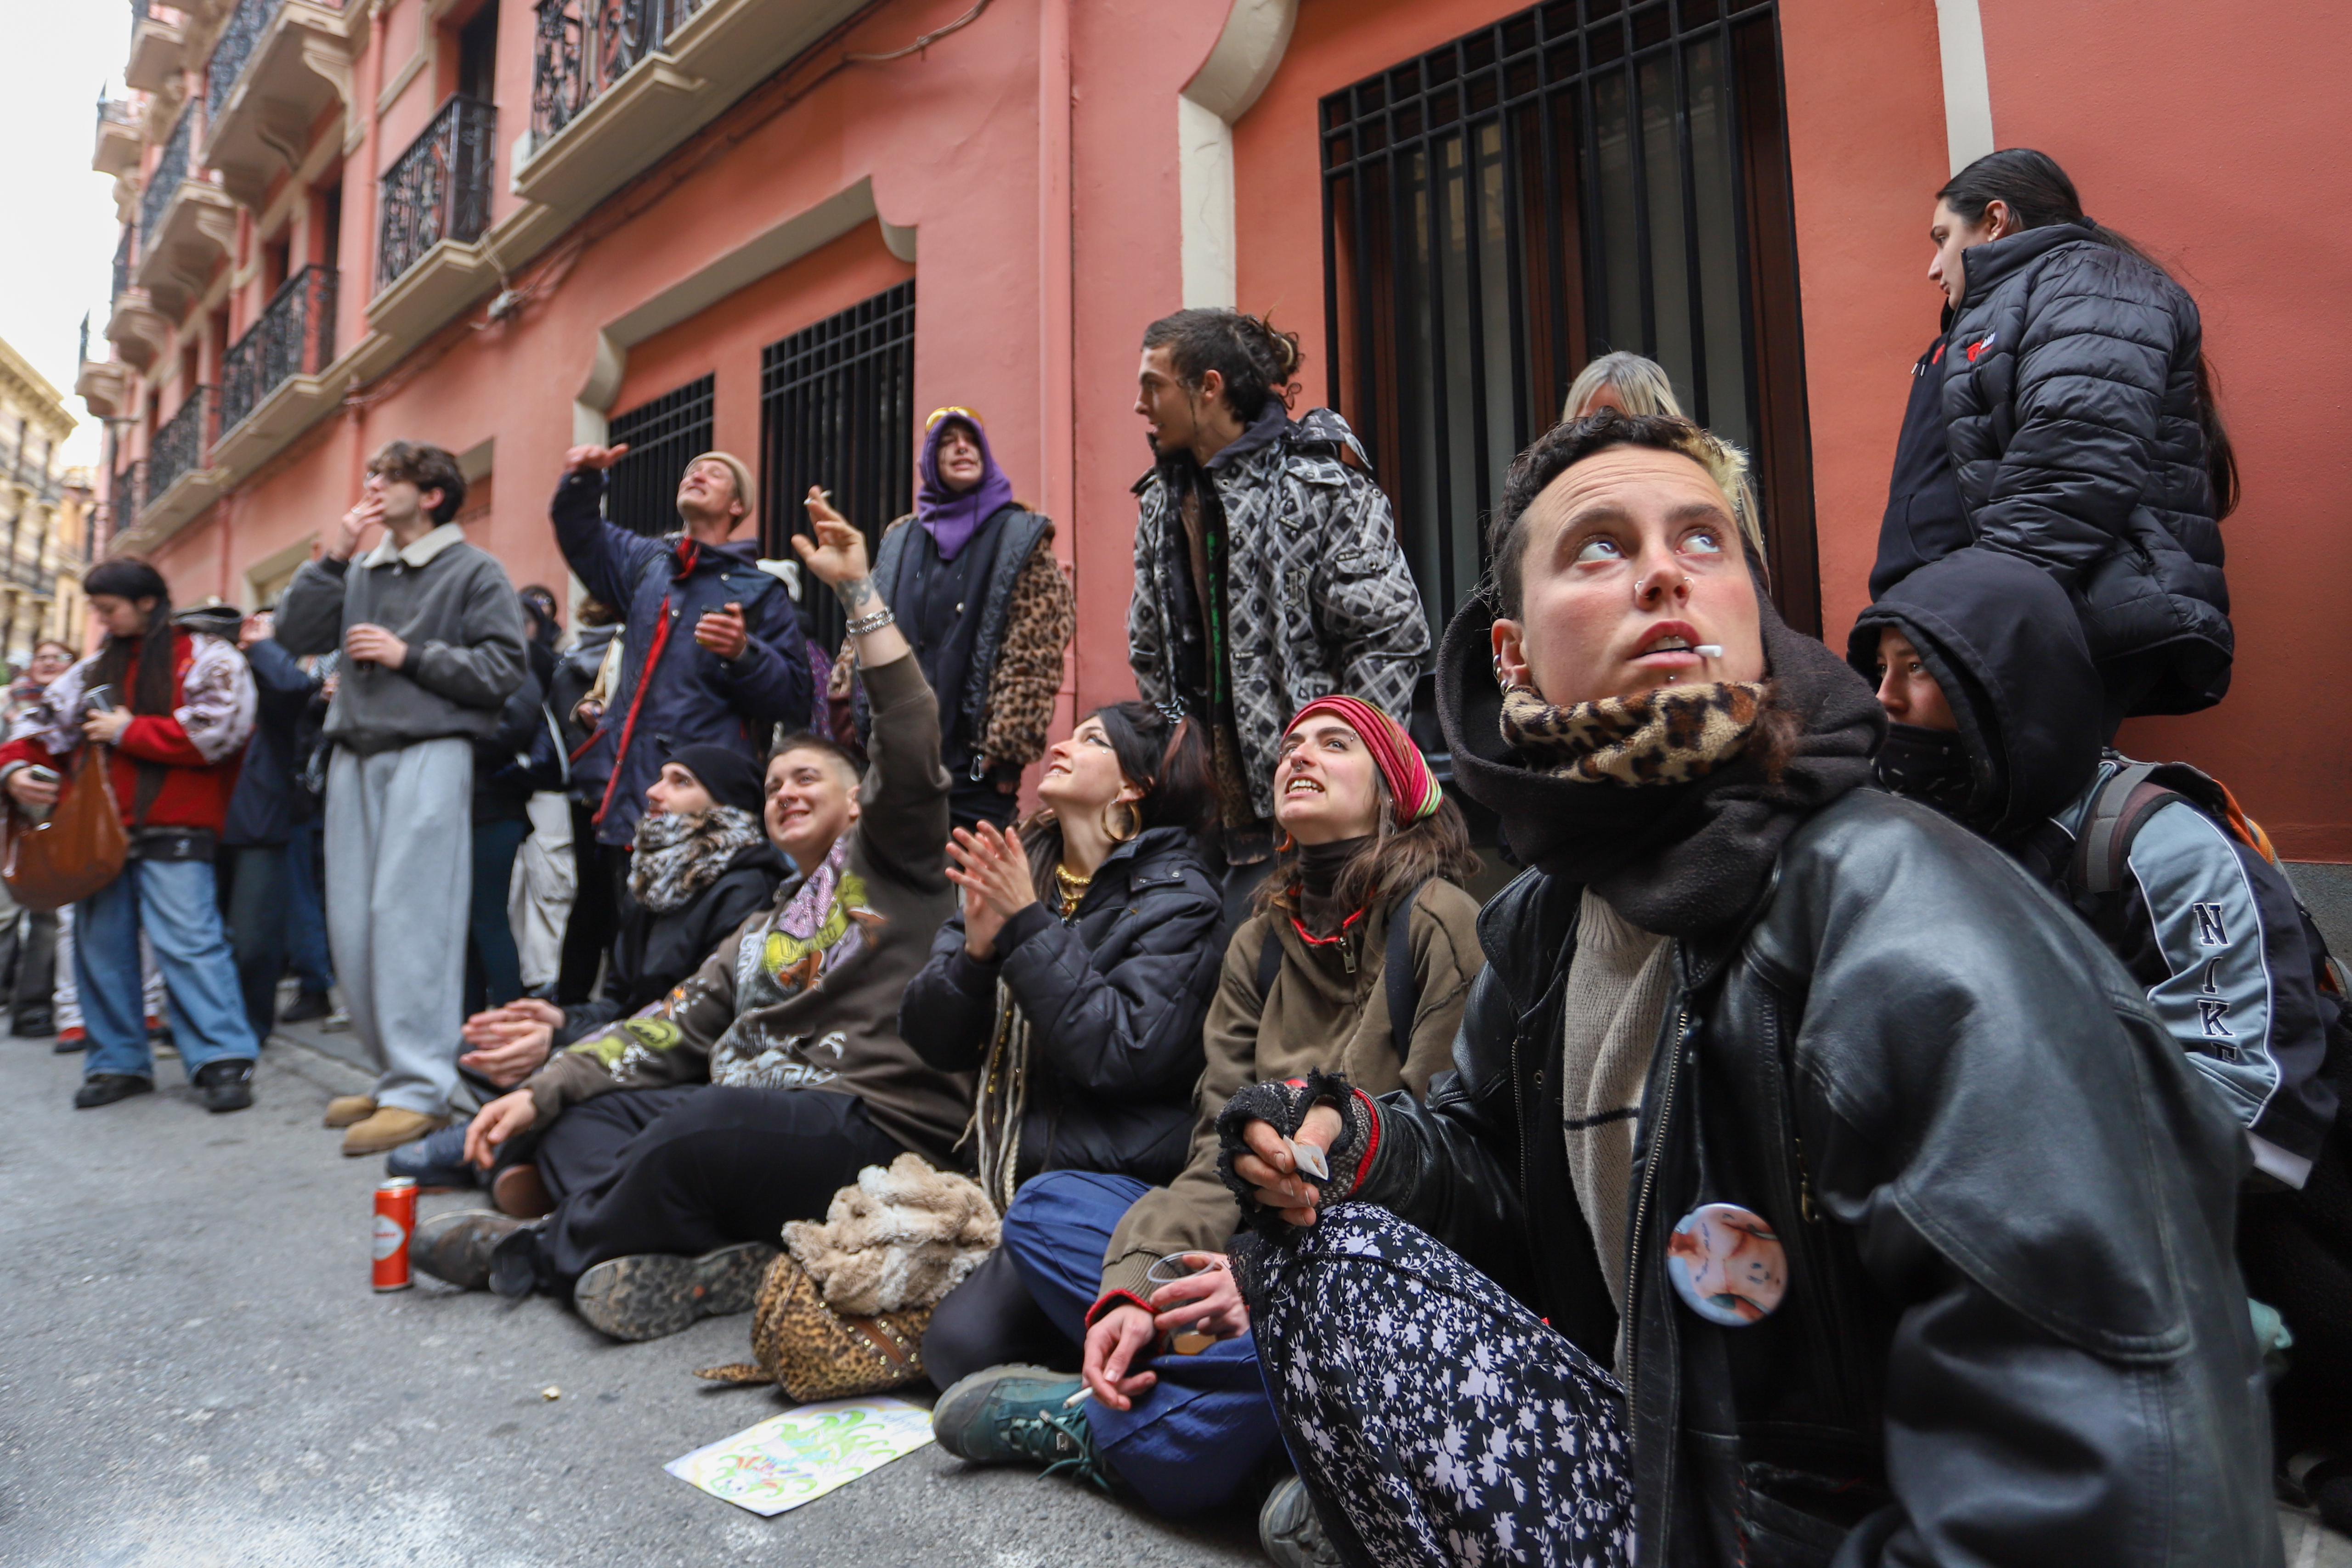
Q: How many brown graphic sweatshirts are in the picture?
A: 1